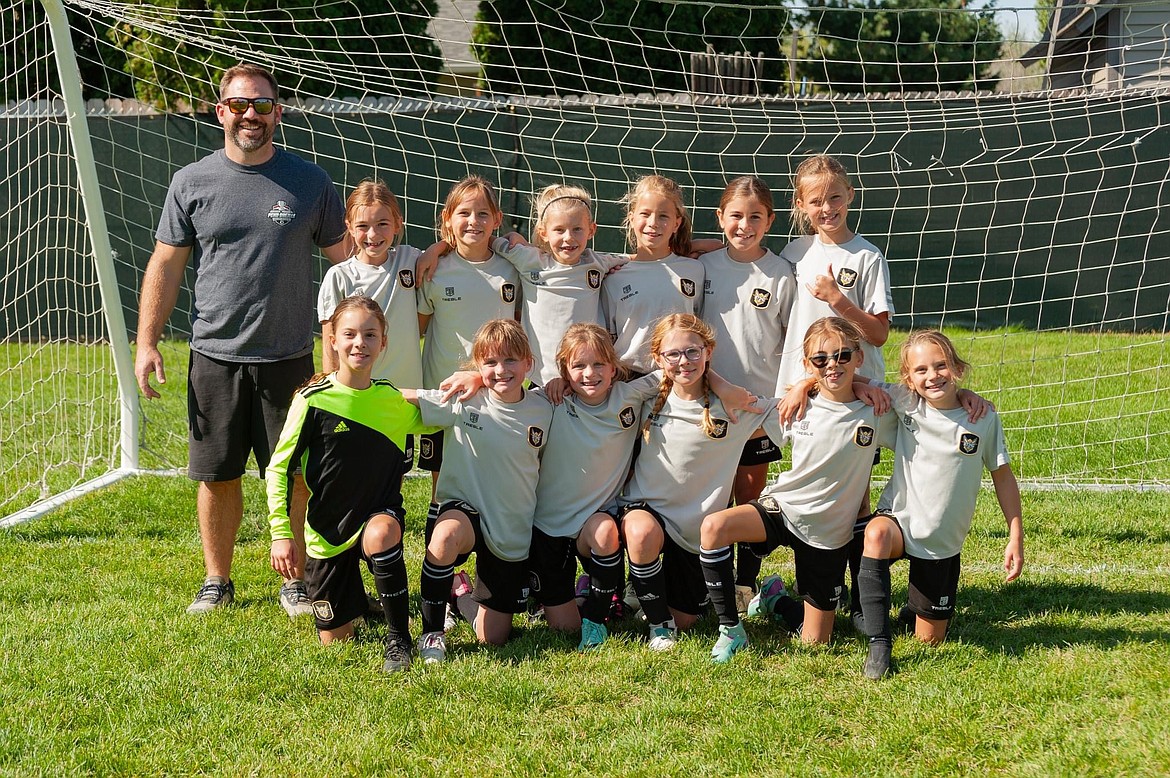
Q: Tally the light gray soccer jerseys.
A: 11